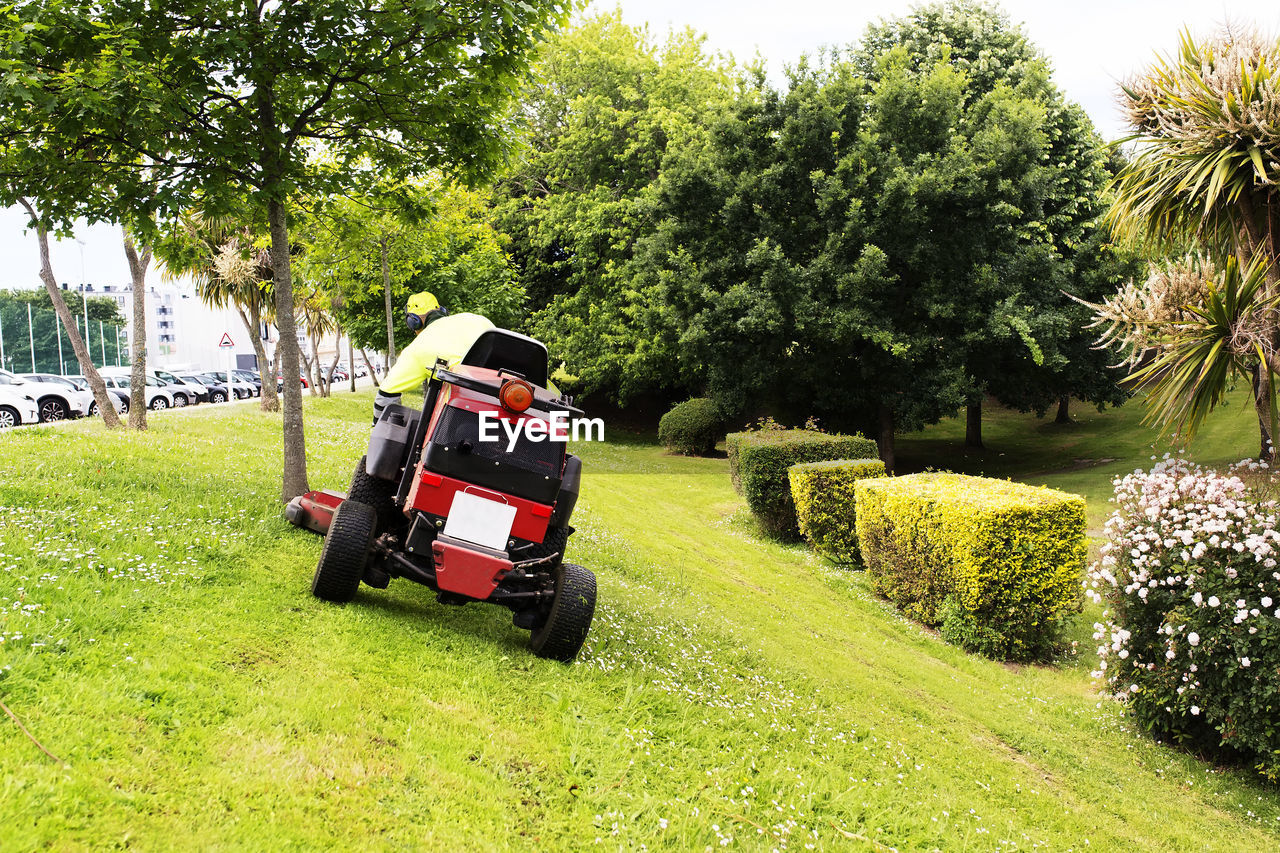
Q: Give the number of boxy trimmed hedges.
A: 3